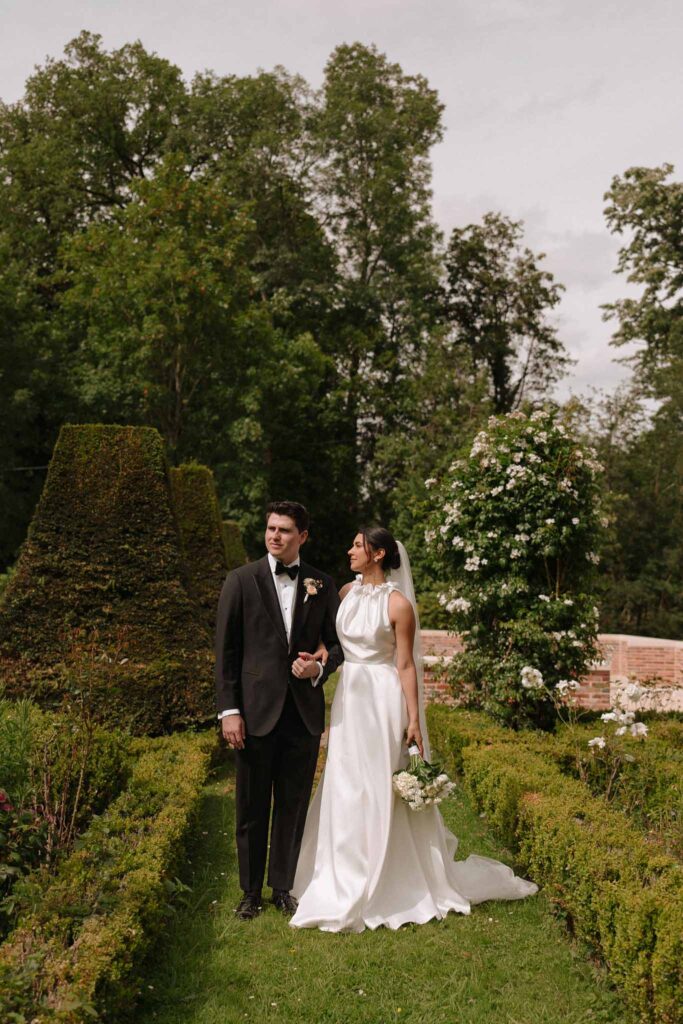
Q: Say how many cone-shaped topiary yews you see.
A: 3